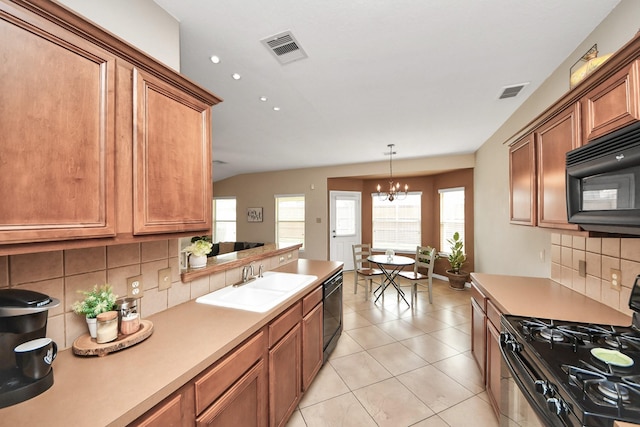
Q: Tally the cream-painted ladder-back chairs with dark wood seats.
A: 2